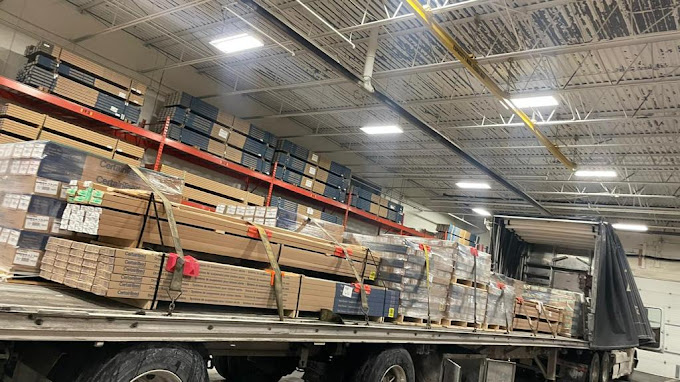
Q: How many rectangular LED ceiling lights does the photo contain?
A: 7